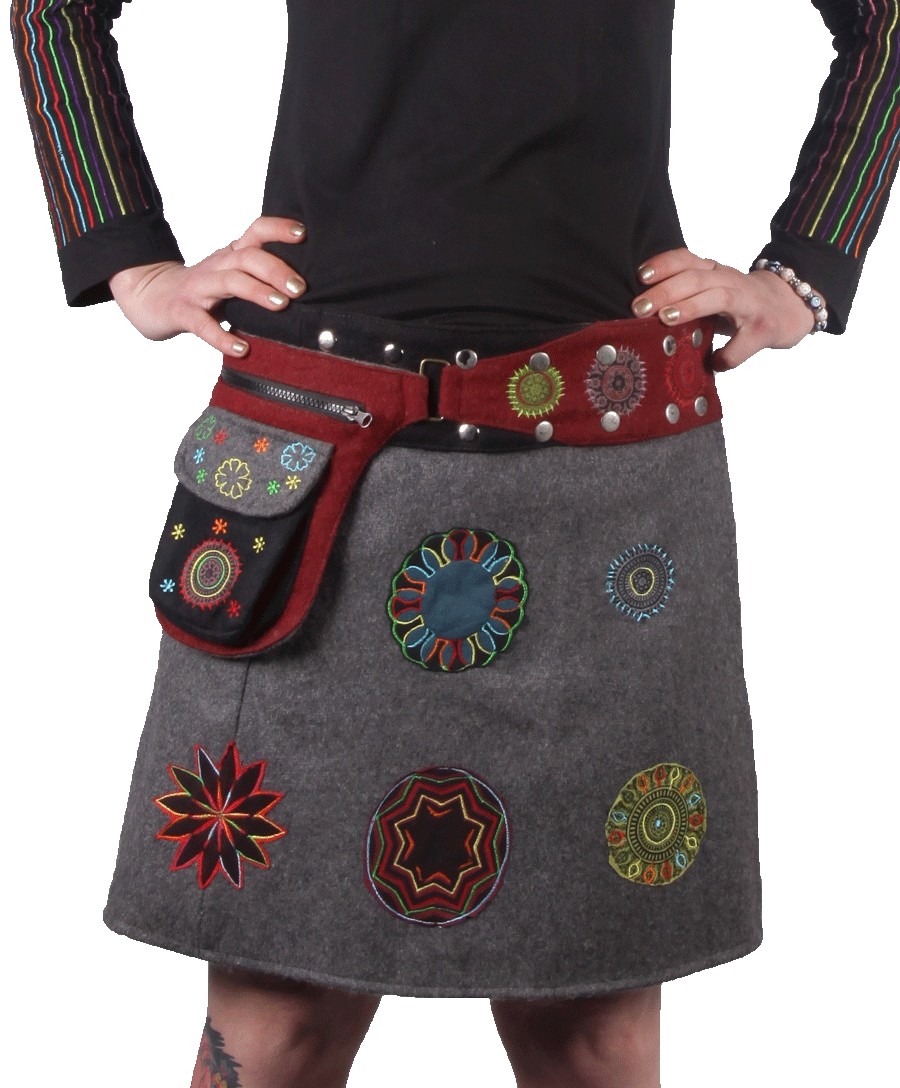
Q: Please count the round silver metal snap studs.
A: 12